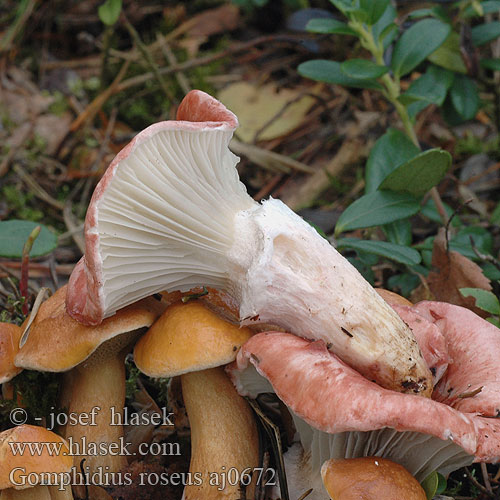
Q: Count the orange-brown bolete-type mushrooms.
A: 5